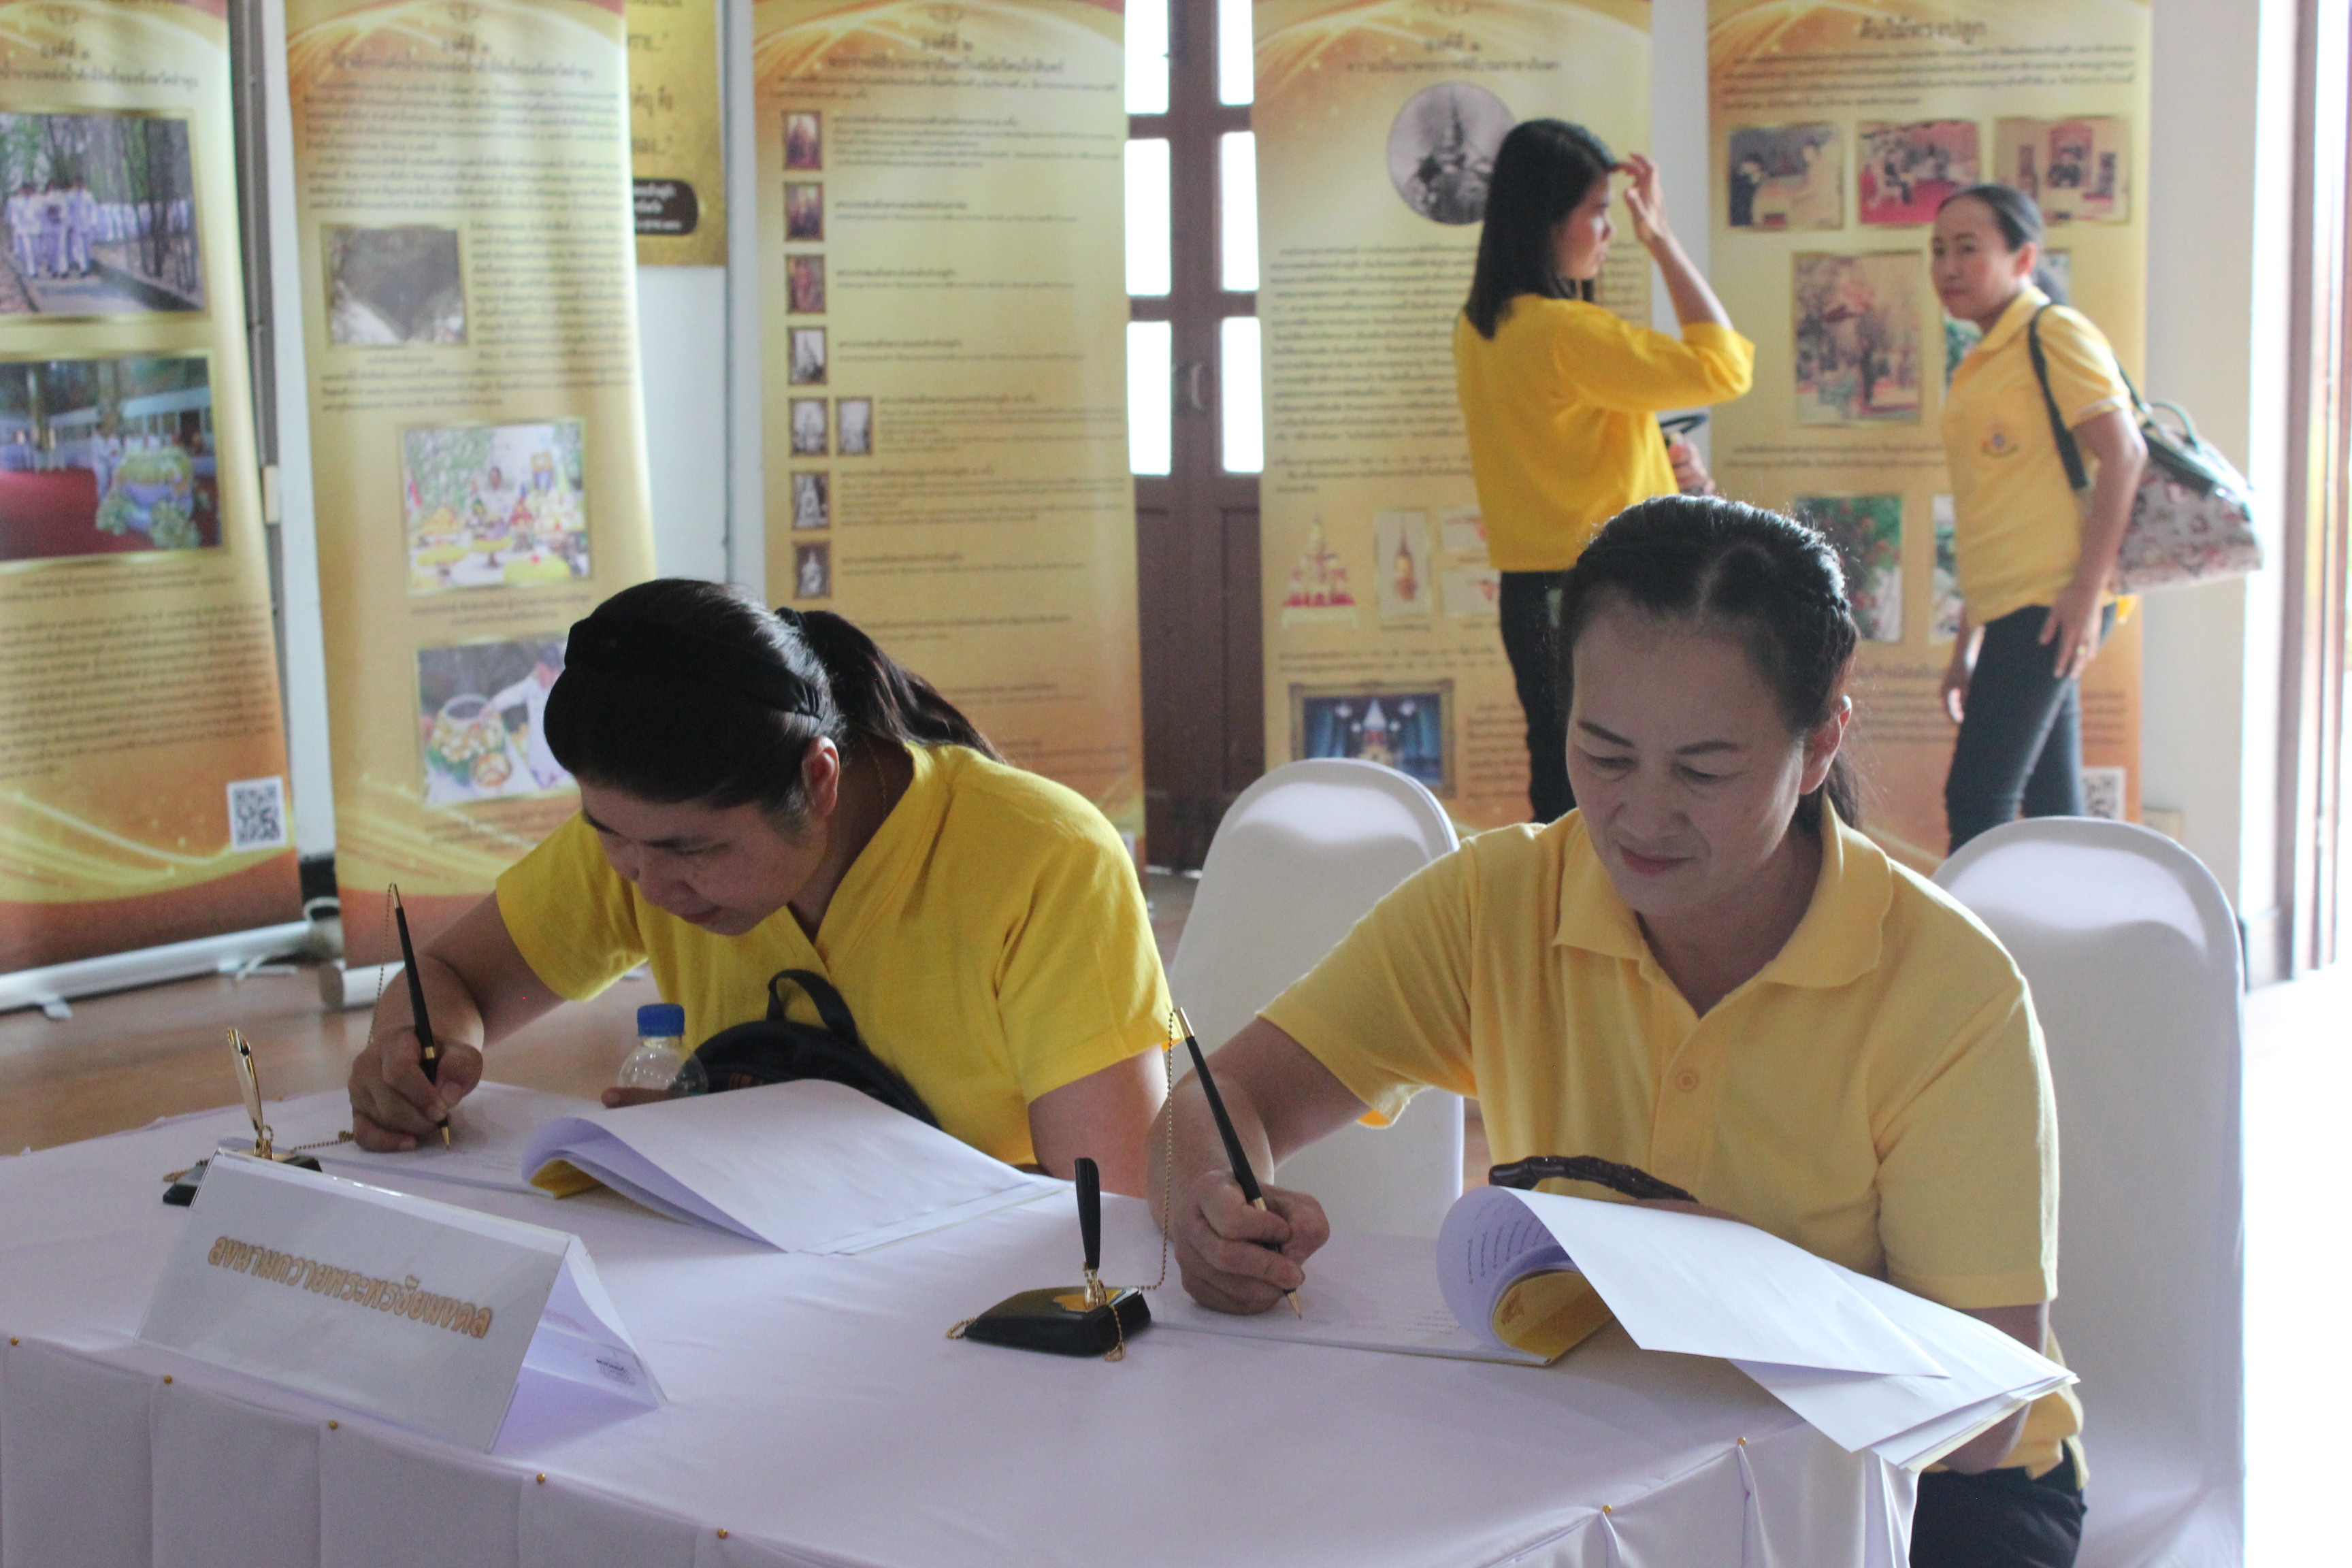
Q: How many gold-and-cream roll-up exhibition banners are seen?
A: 5